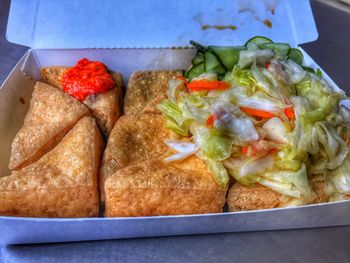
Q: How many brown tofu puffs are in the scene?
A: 6